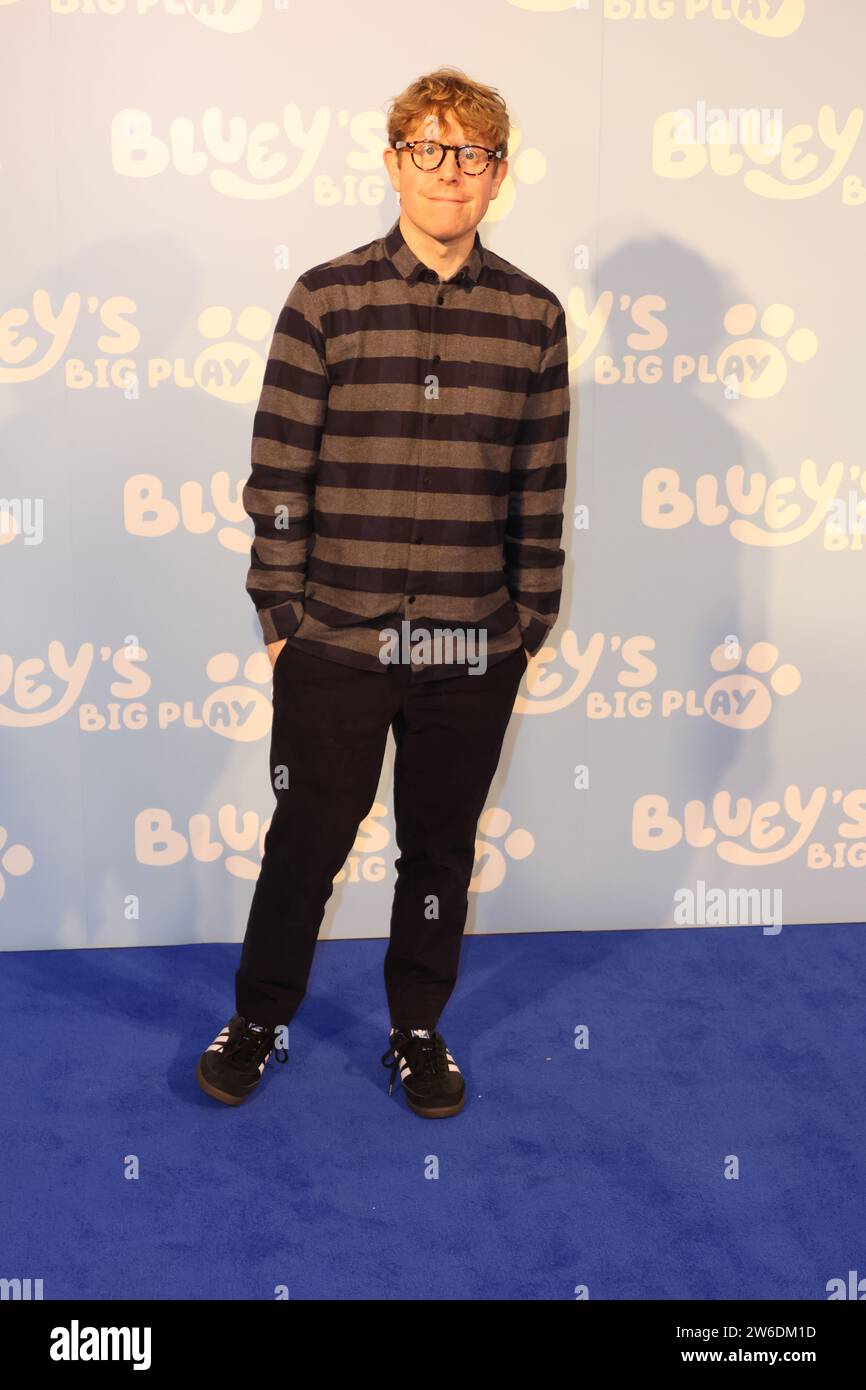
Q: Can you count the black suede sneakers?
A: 2